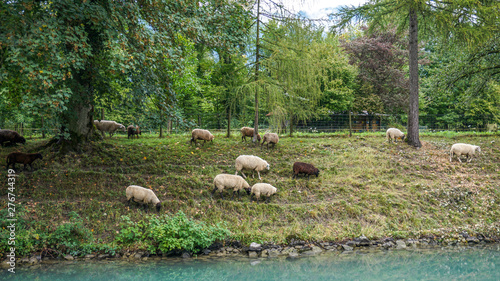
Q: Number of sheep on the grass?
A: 14